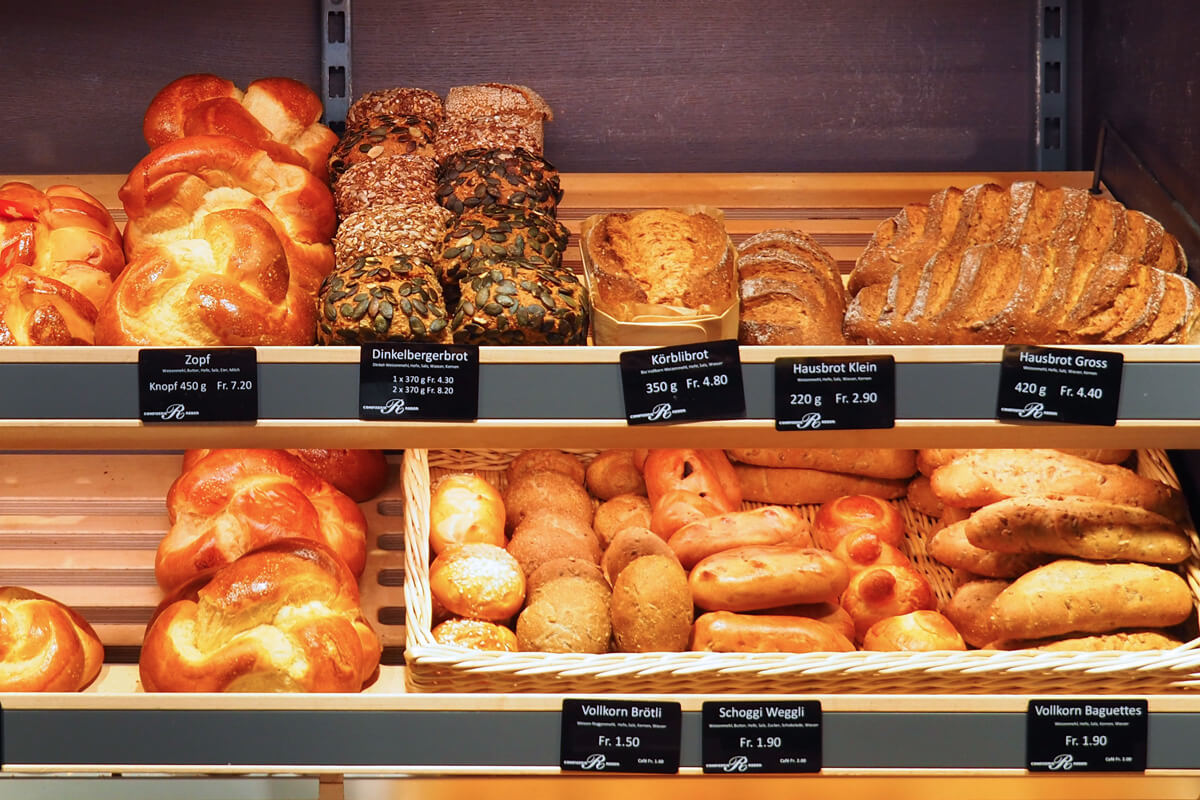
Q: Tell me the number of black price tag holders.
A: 8